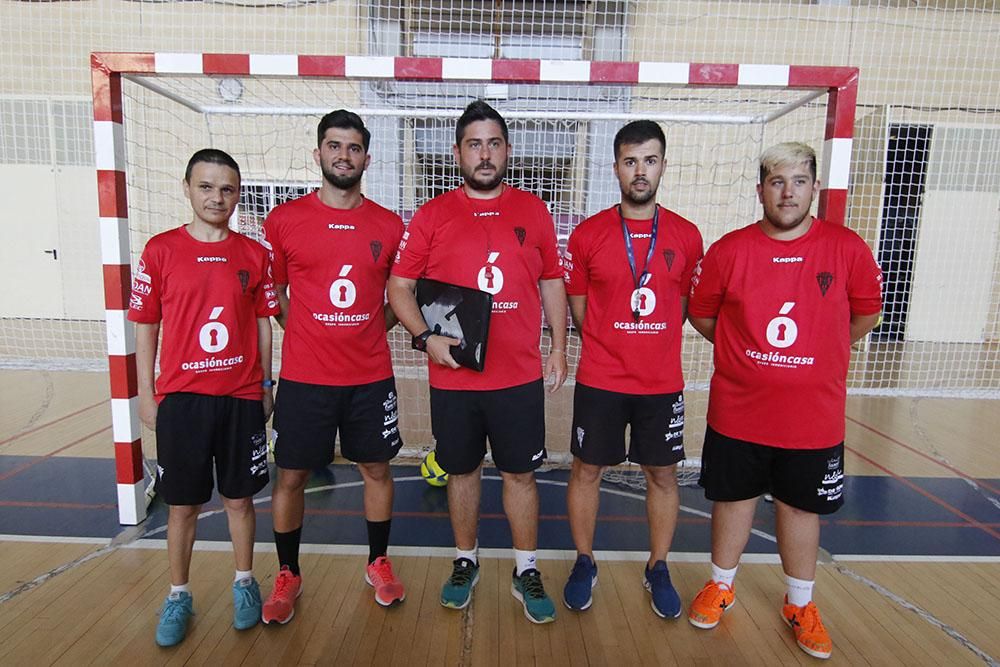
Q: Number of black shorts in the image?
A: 5